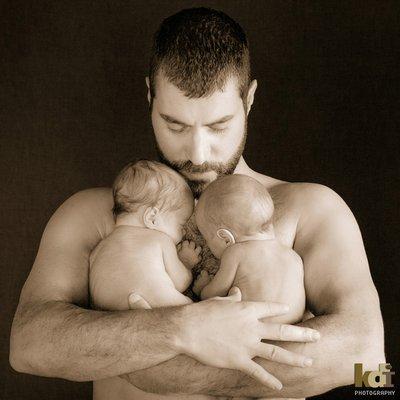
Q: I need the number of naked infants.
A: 2